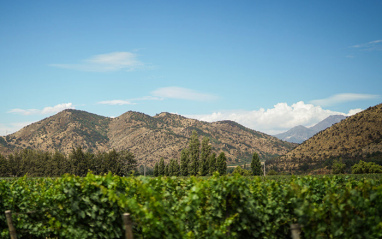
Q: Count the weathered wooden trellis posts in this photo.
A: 3